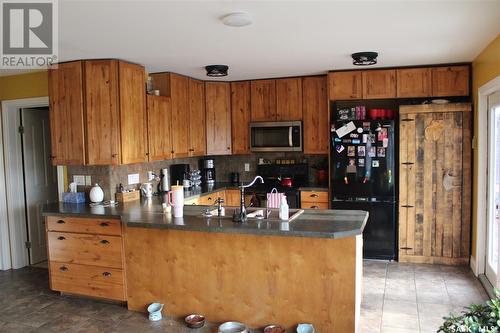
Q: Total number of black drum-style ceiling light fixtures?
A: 2